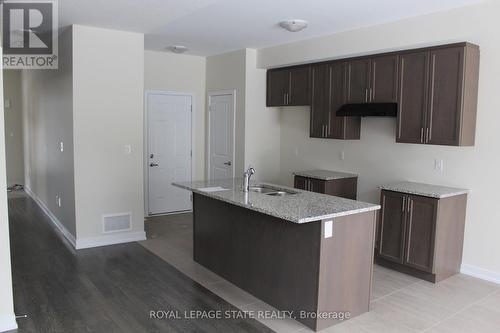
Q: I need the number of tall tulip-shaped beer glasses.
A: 0